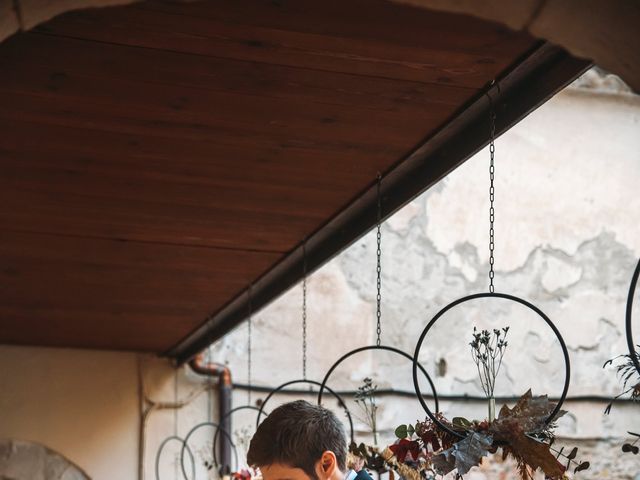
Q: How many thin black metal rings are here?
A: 7